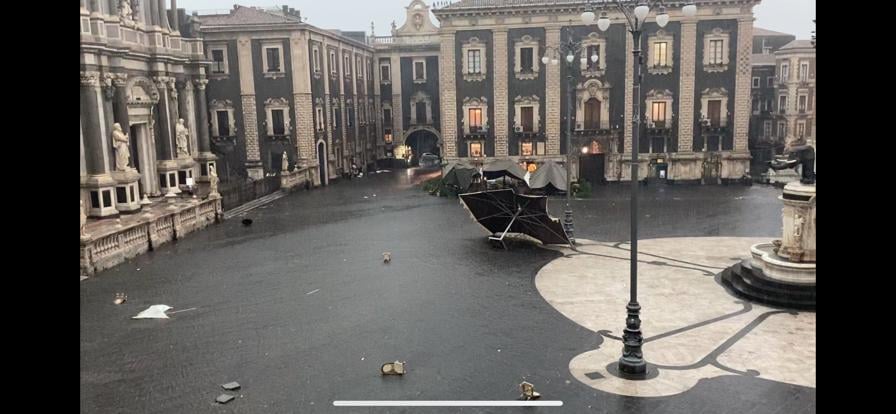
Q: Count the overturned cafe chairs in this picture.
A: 4